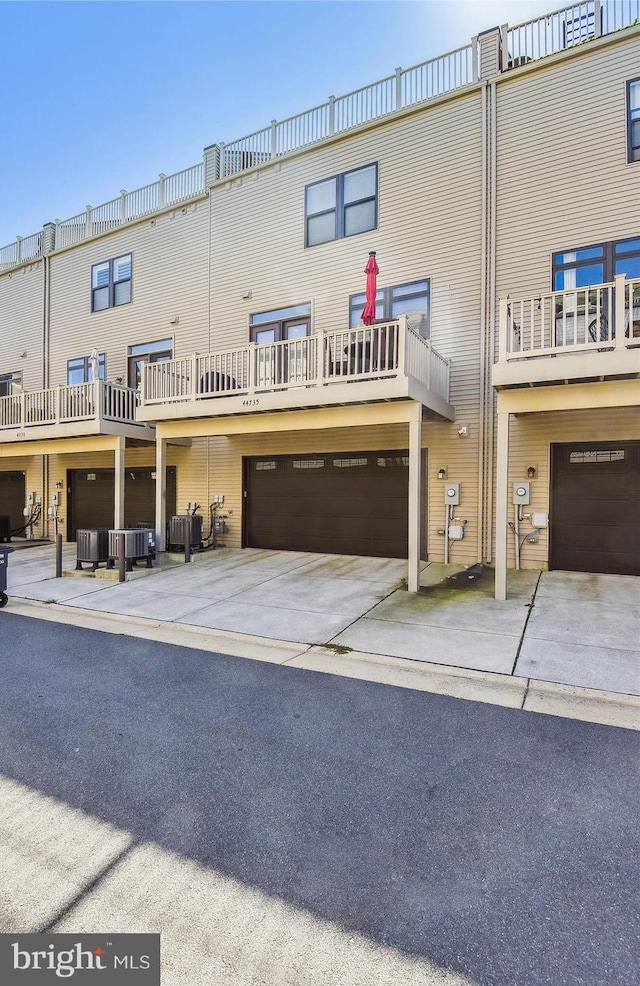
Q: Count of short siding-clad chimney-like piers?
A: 3